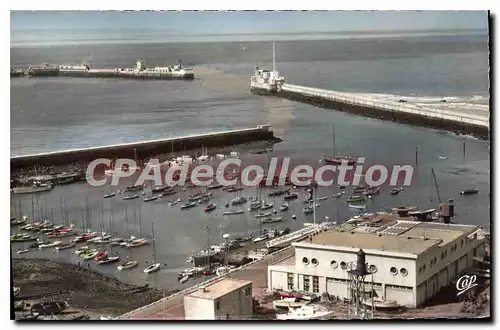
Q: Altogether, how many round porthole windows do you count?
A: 7